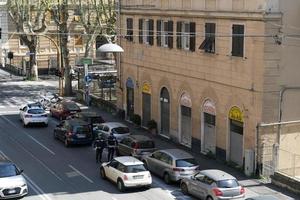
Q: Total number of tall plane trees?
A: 3